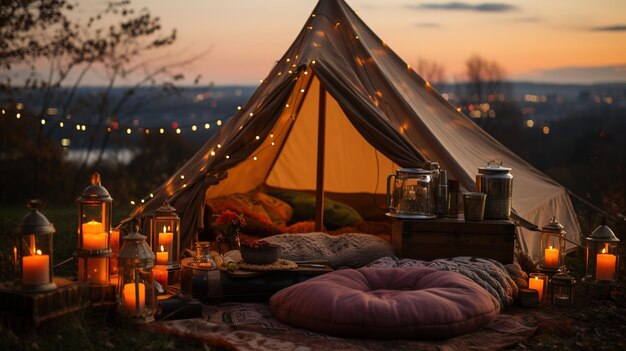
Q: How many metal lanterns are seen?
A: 7